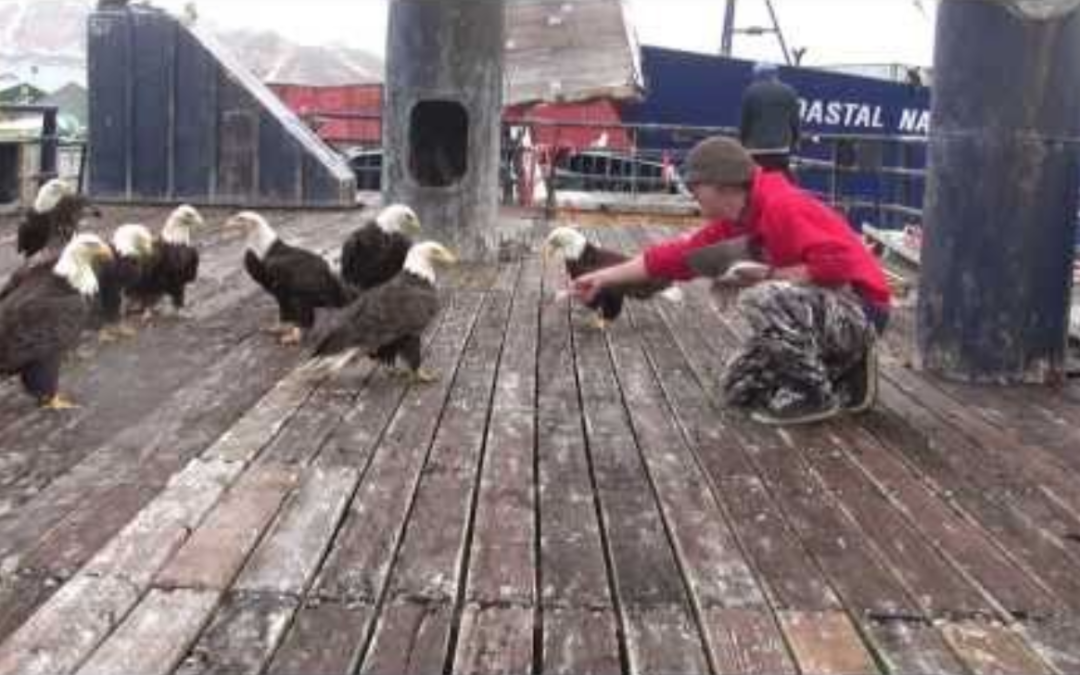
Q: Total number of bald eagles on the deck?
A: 8